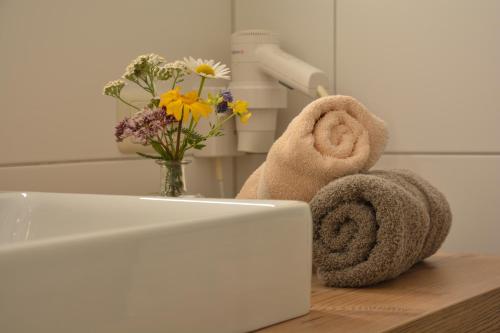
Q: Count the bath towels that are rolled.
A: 2